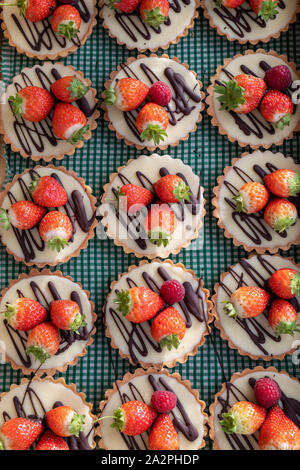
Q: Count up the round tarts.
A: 15